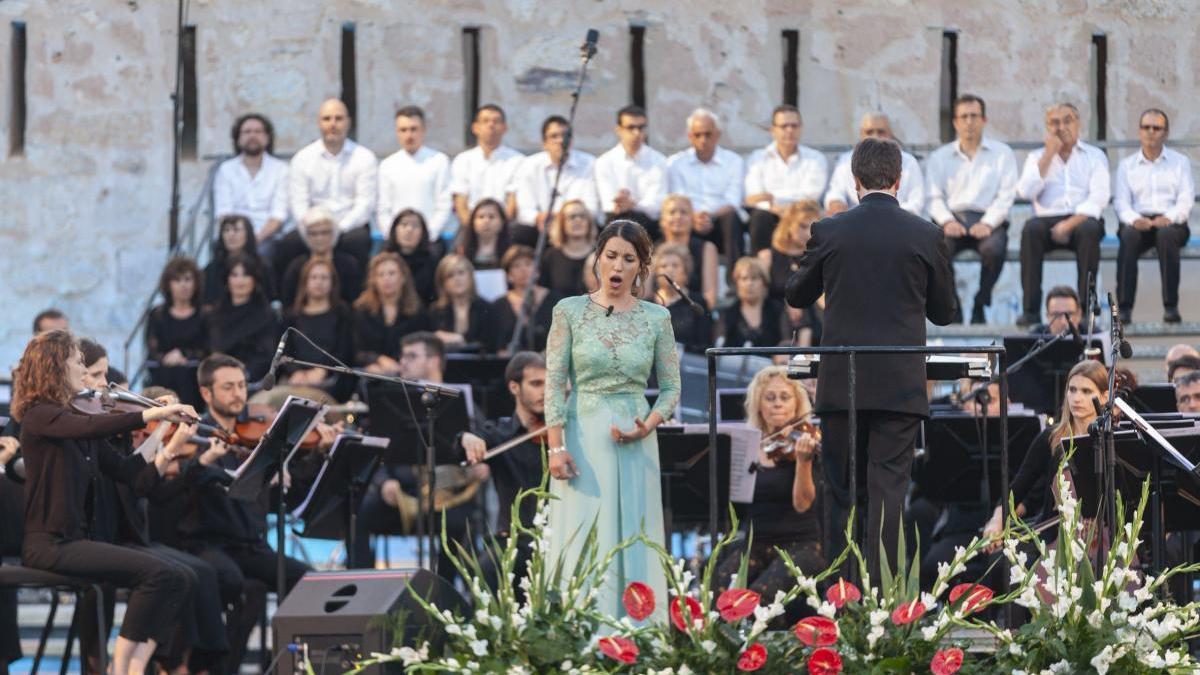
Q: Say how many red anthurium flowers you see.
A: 11